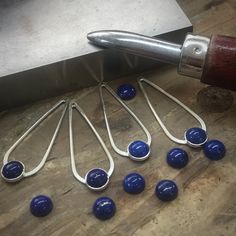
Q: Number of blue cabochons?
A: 11